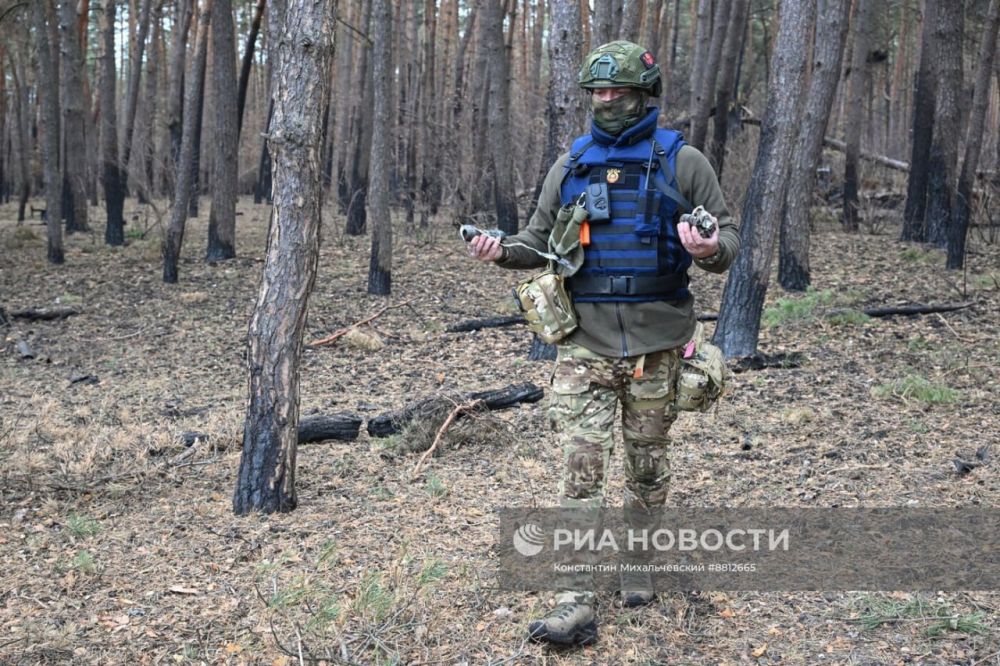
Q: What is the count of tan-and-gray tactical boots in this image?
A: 2